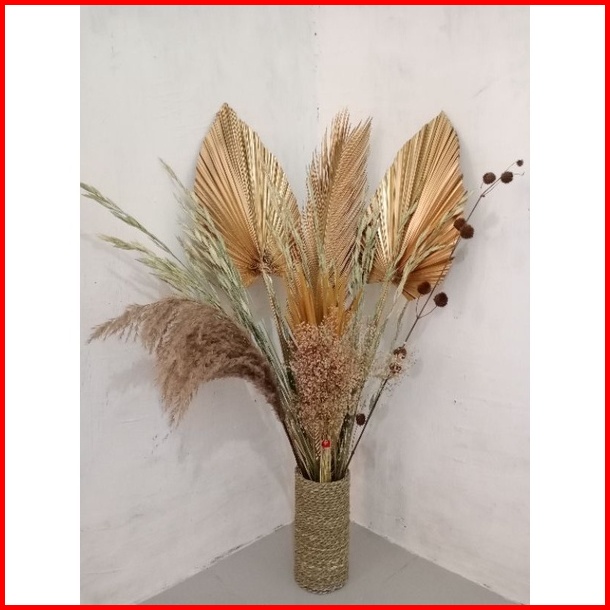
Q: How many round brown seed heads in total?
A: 10